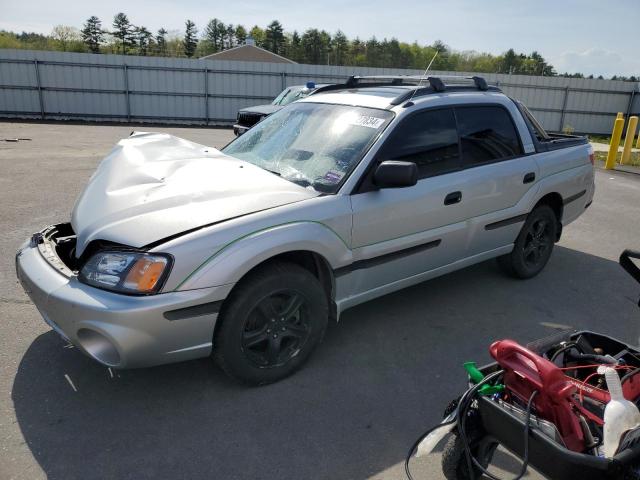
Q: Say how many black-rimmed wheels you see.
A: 2